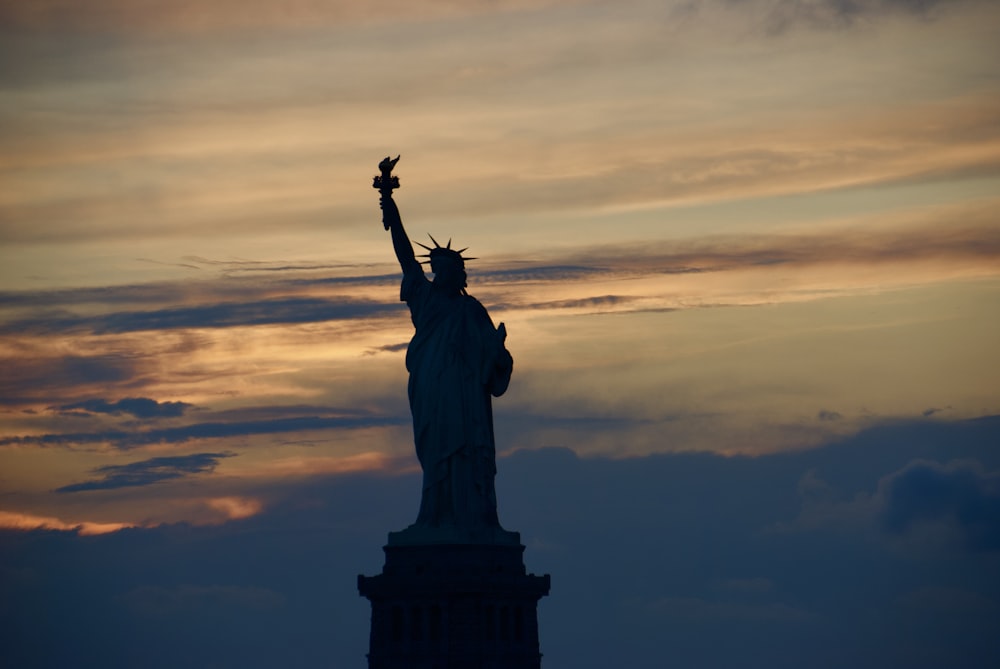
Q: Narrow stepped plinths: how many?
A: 1